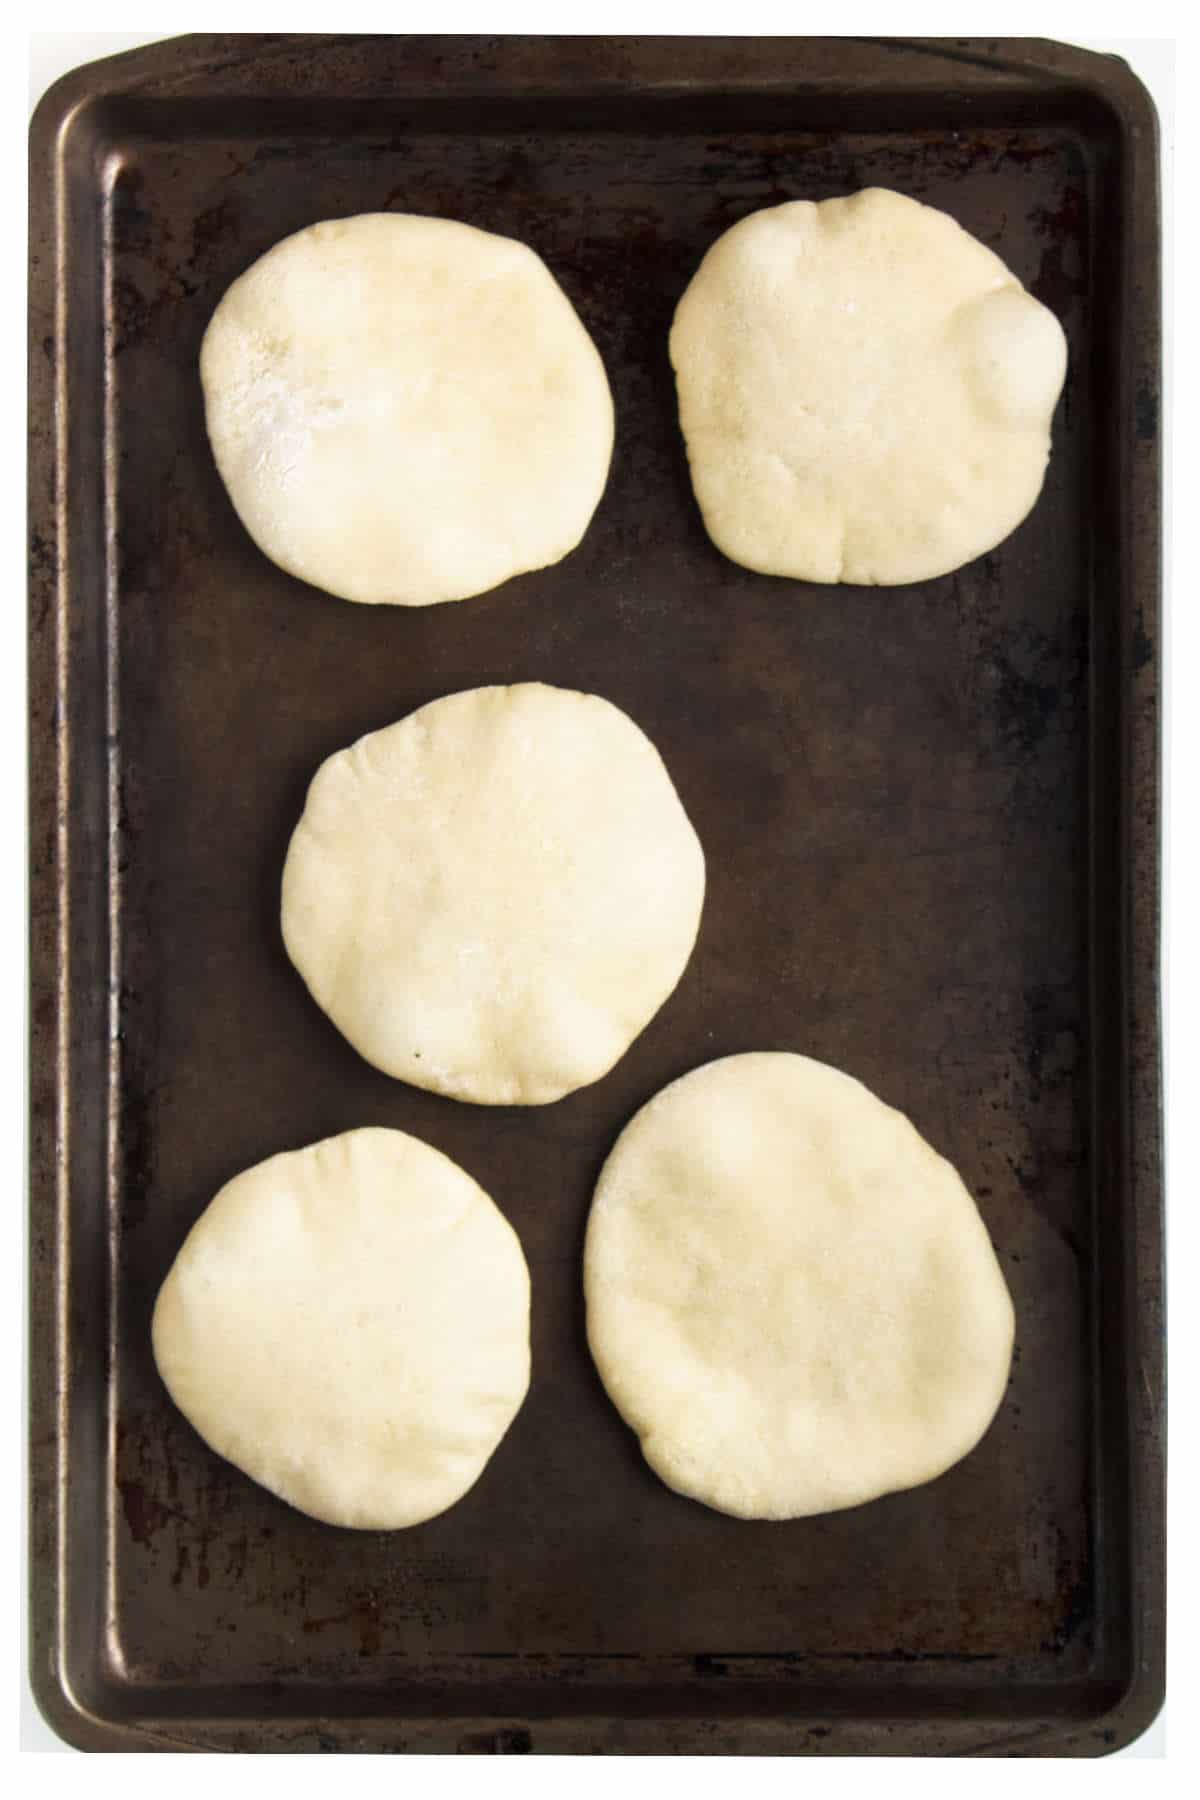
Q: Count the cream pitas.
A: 5